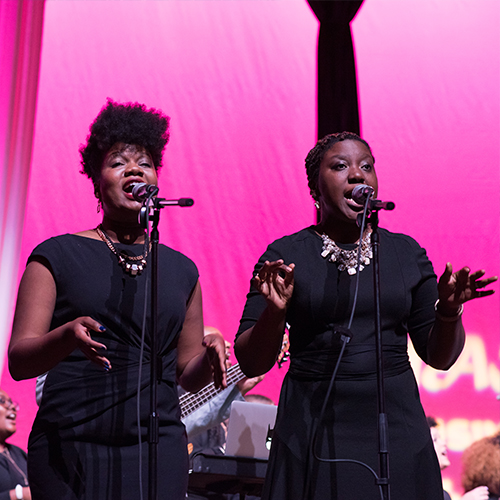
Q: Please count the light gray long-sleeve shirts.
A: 1